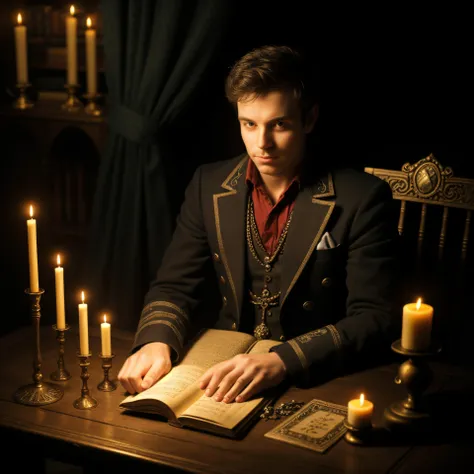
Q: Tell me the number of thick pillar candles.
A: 2